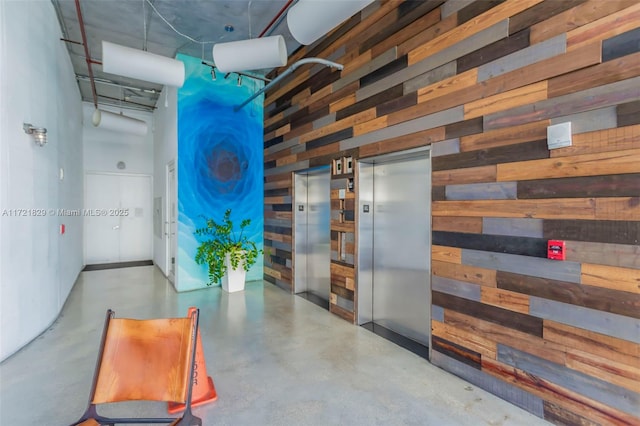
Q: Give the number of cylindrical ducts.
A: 4